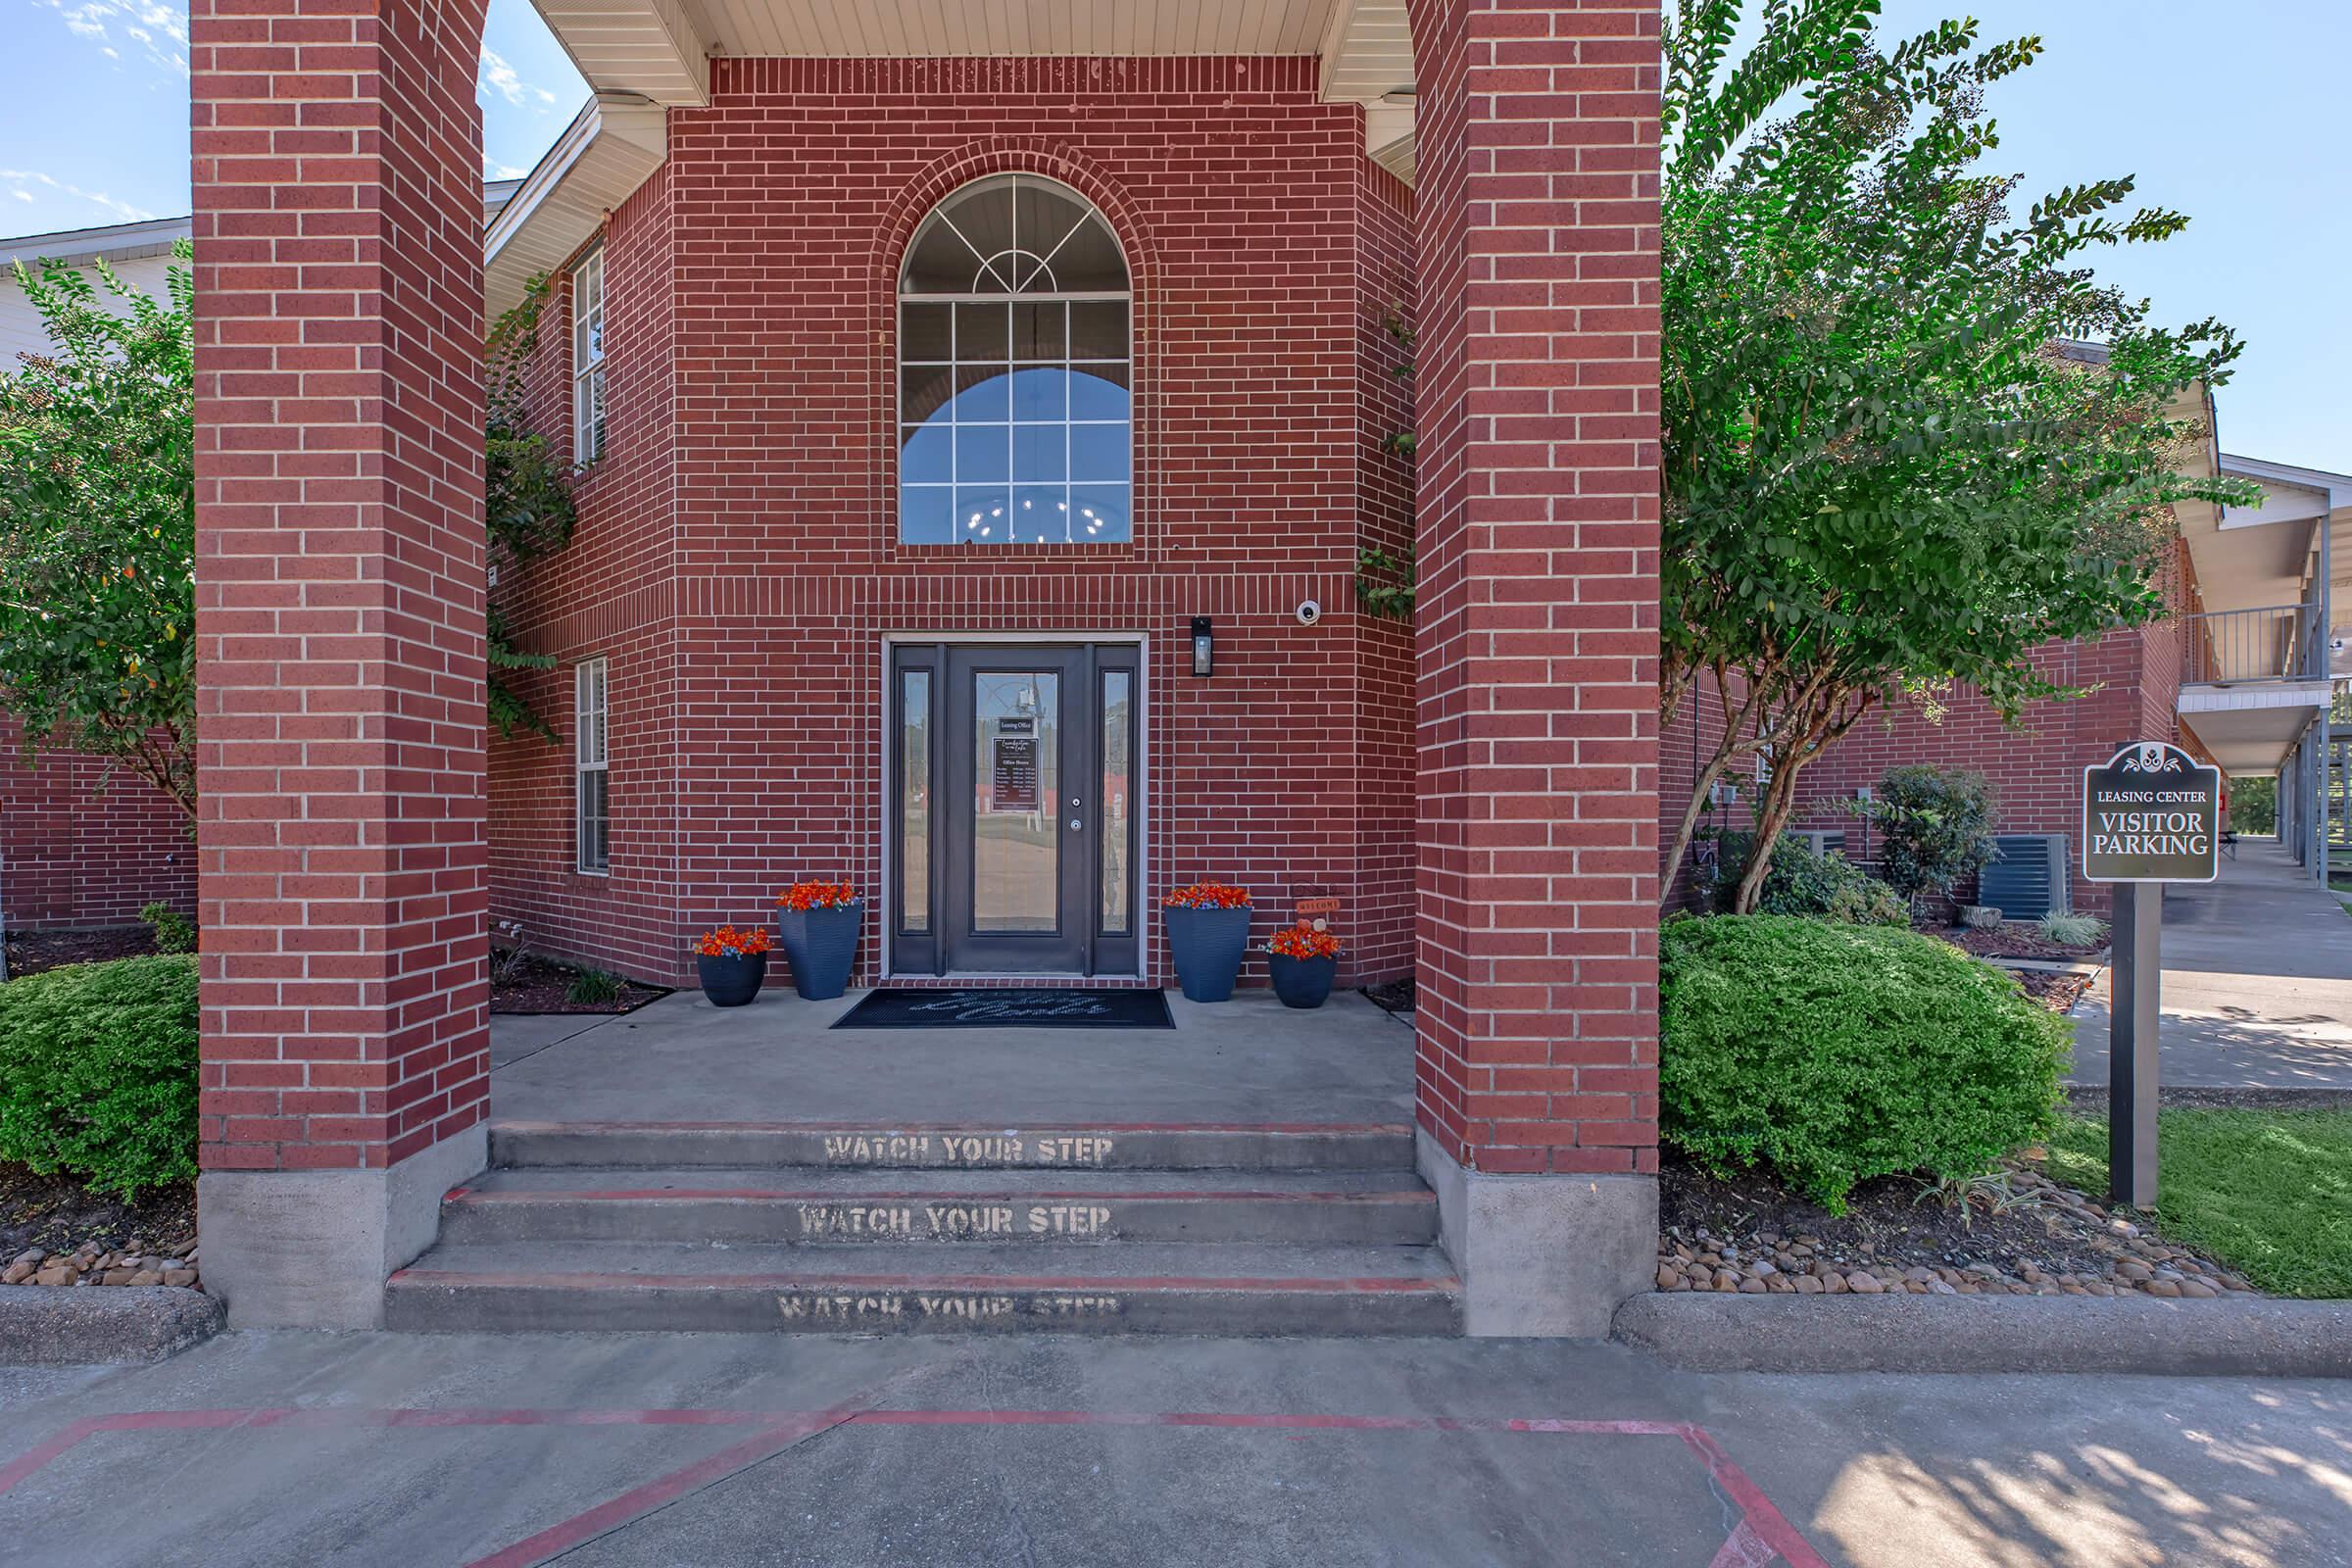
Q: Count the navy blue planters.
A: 4